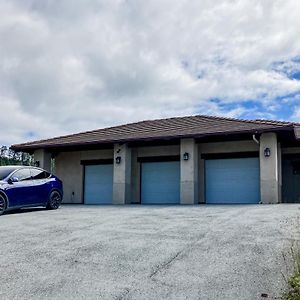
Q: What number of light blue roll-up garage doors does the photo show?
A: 3